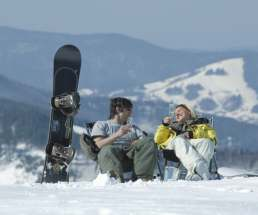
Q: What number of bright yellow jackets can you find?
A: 1